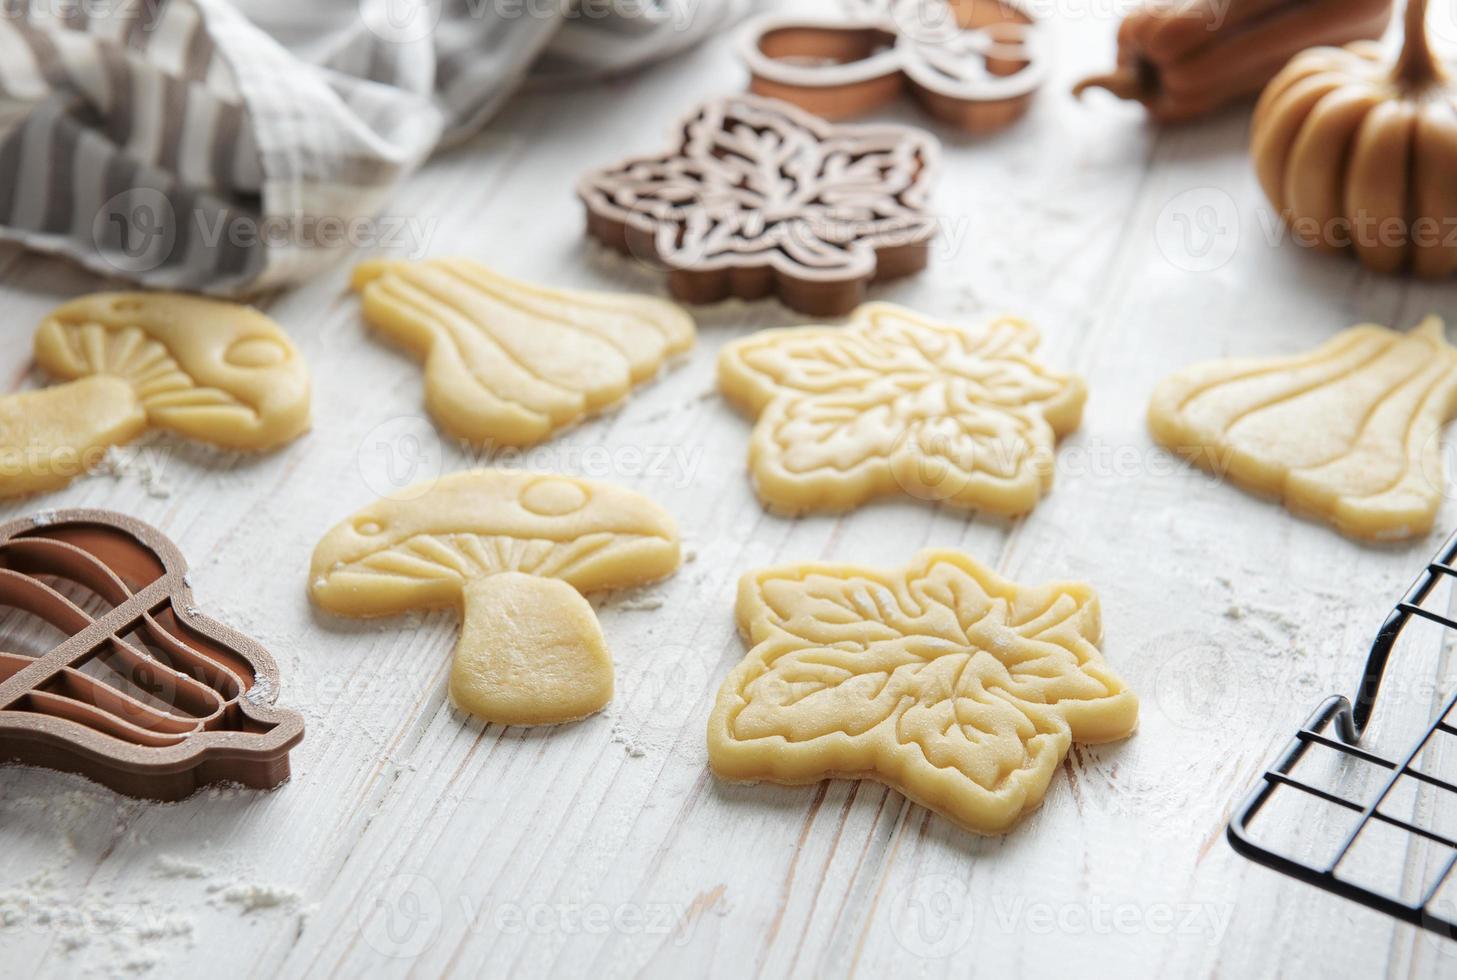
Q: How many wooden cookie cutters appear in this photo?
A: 3